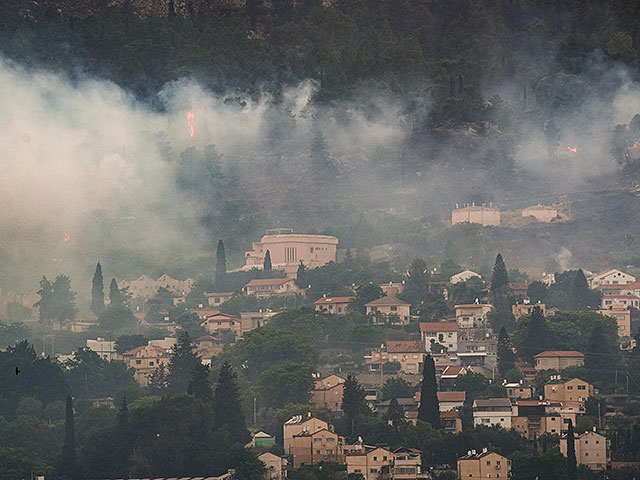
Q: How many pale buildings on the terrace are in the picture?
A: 2